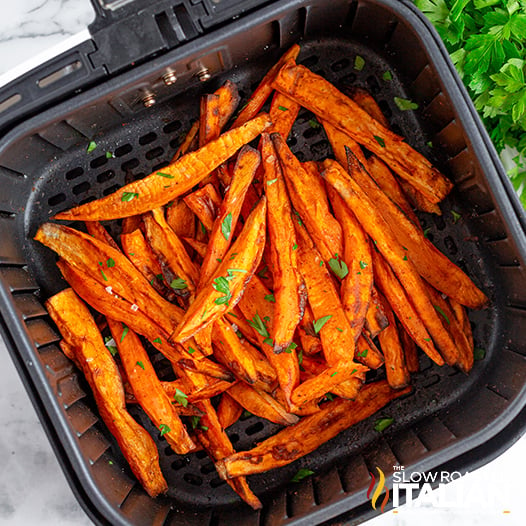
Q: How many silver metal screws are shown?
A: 3